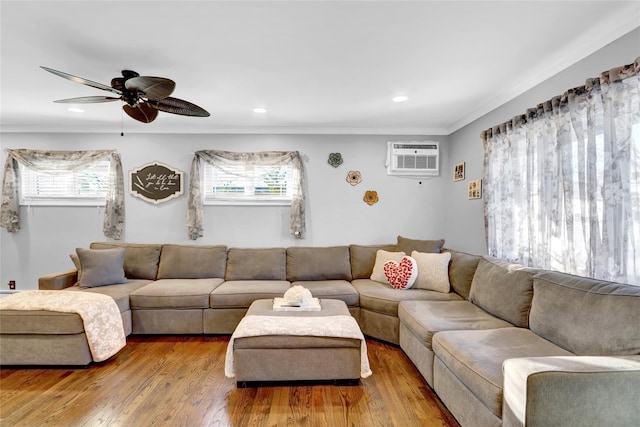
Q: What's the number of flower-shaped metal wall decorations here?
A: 3